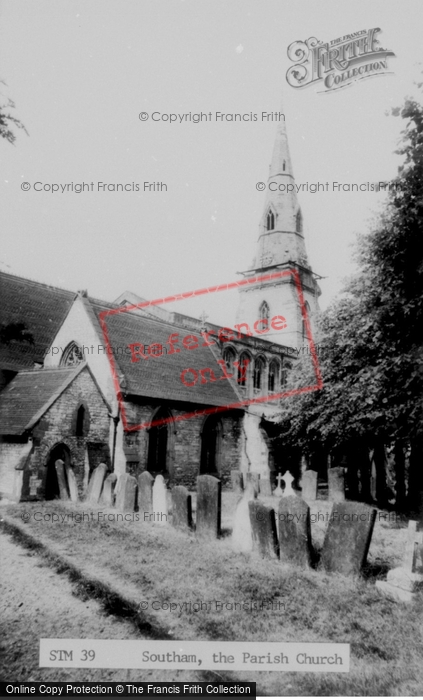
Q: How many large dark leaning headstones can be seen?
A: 3